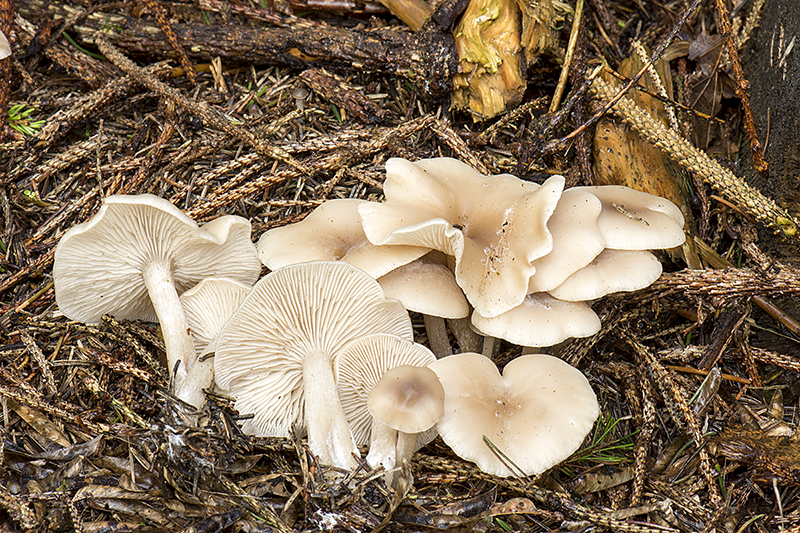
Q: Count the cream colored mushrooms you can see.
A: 13